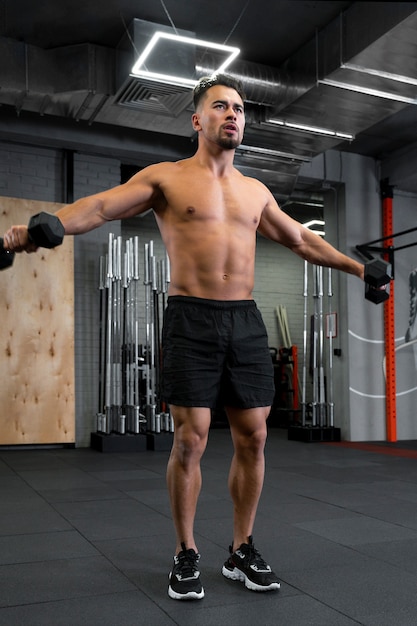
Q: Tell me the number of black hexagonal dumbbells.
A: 2